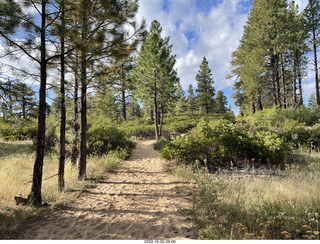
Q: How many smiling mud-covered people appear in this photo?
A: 0